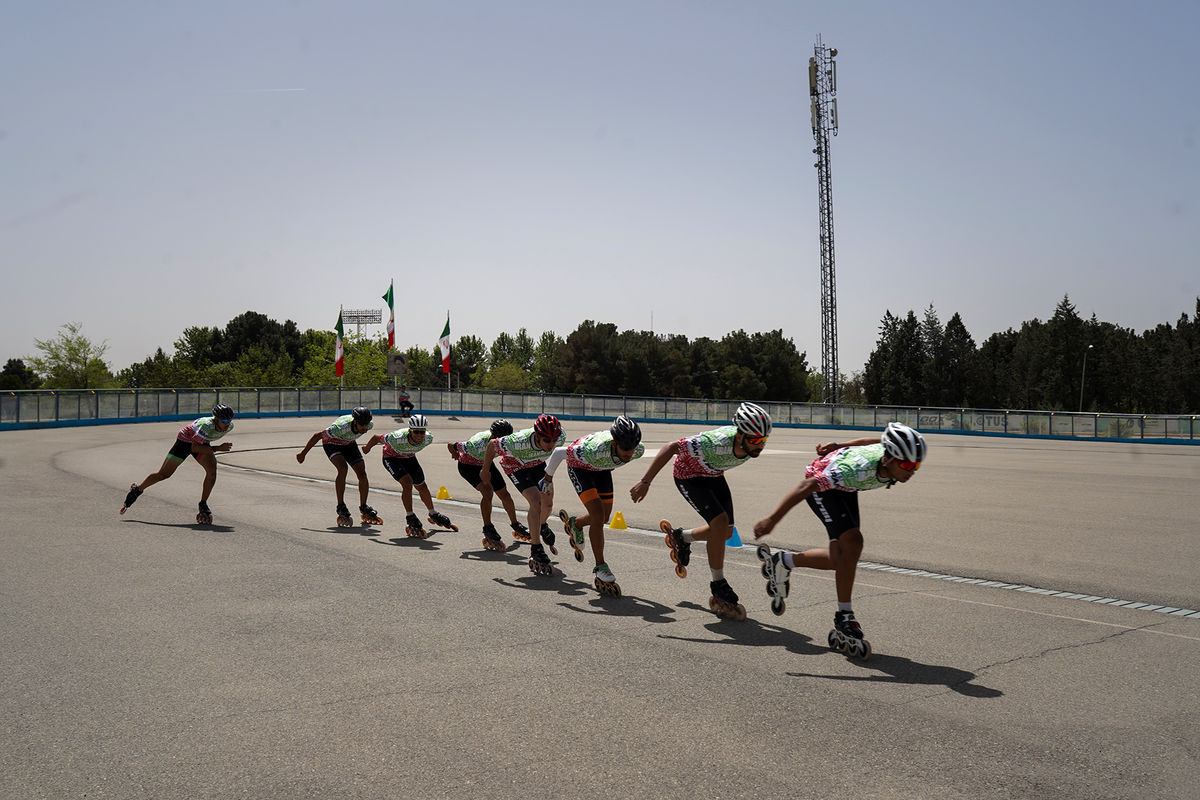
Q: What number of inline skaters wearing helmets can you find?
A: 8